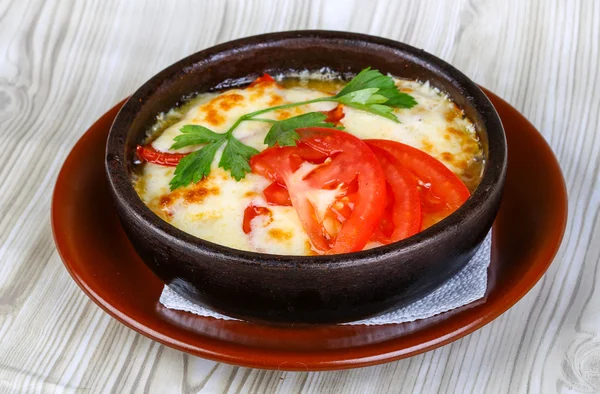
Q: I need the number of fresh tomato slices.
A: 3